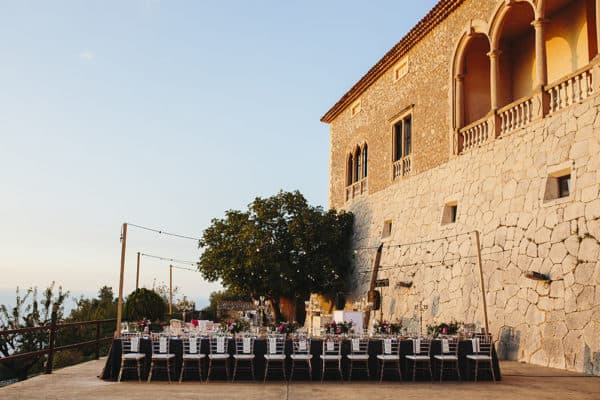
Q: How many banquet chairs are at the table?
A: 13